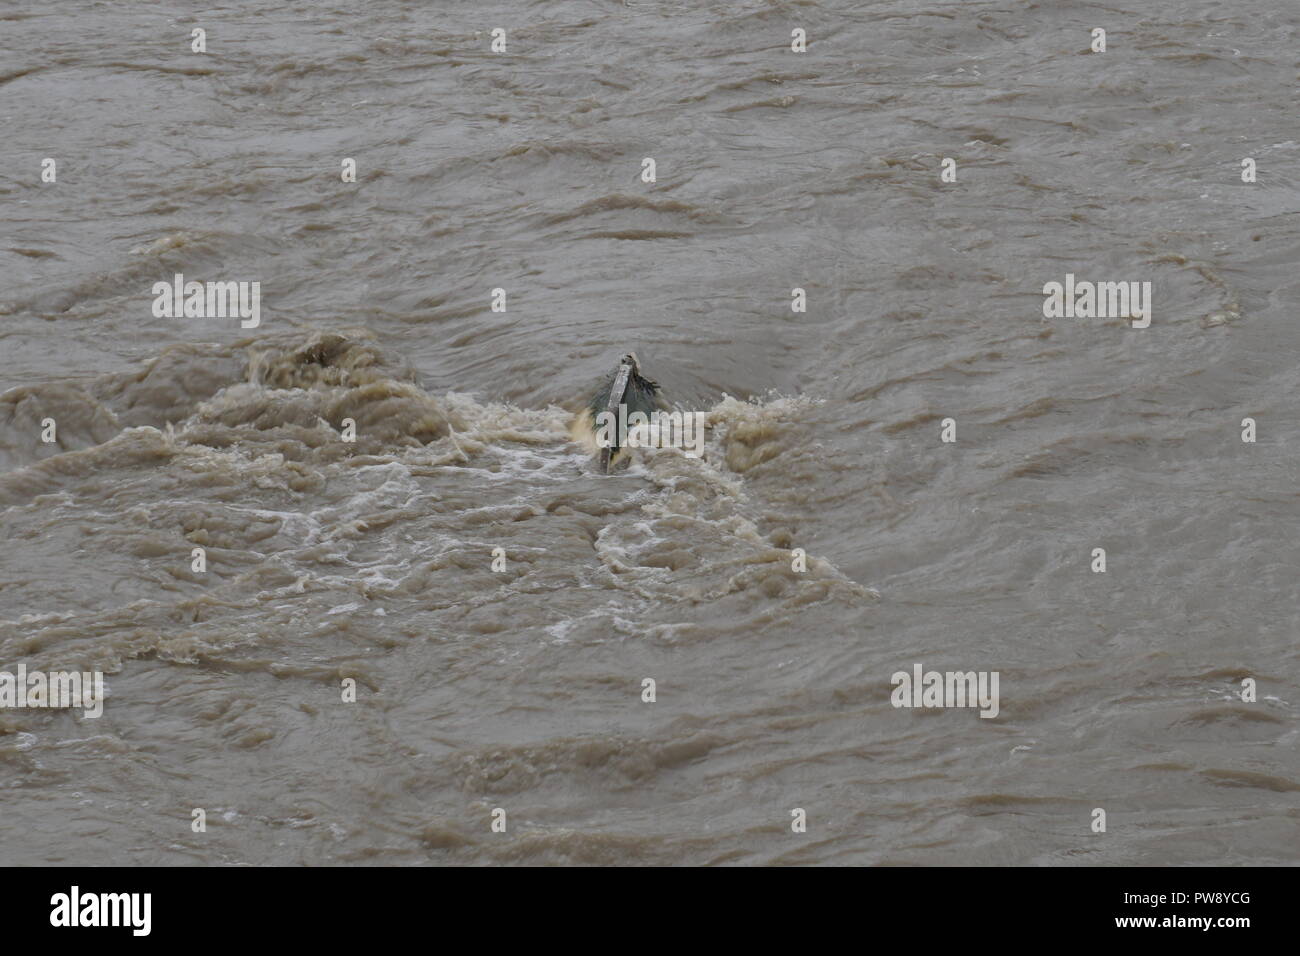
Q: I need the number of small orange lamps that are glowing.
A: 0